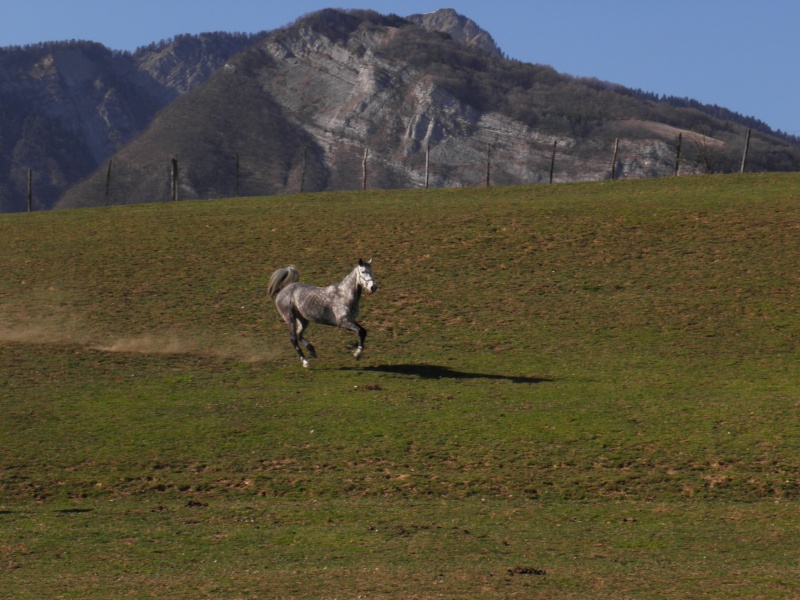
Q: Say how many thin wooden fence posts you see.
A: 12